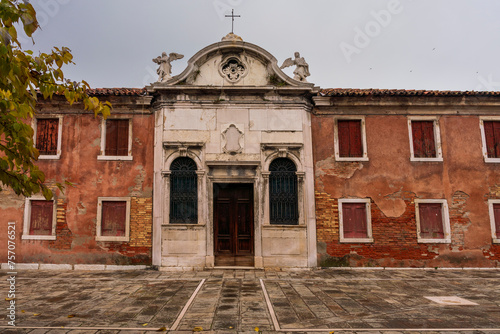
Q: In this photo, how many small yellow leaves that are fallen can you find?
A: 11